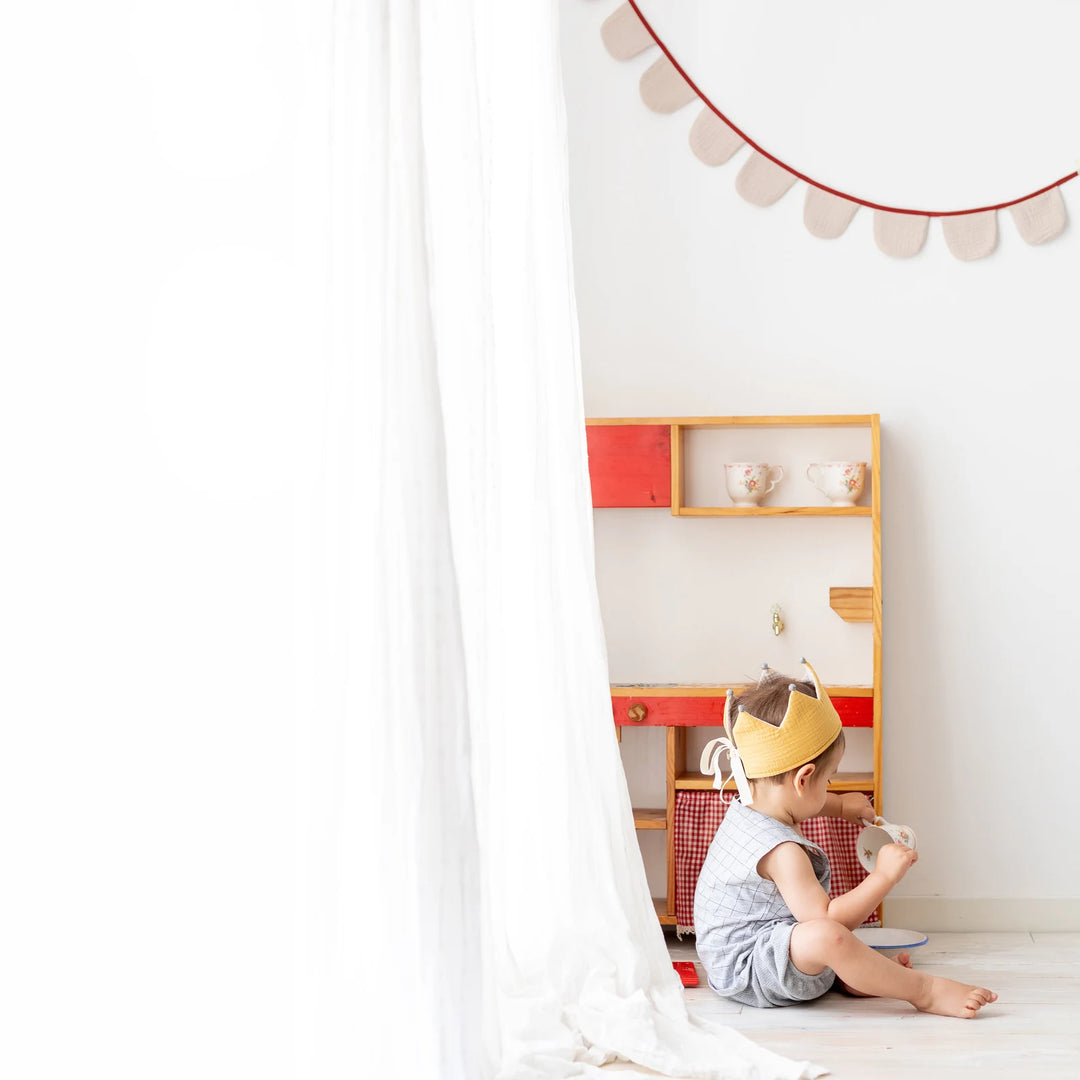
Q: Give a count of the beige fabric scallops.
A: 8